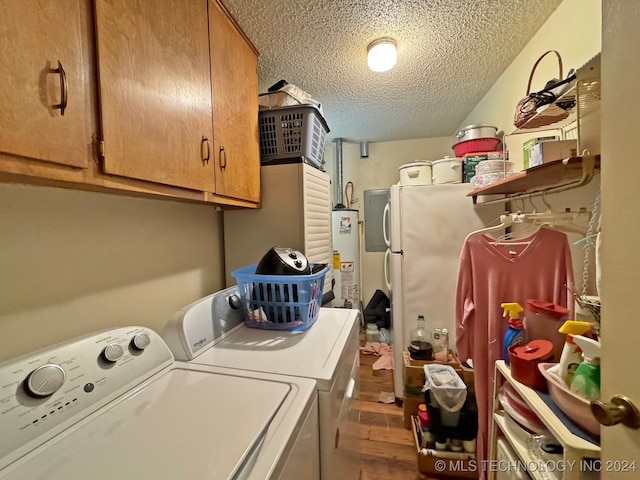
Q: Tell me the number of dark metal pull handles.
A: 3